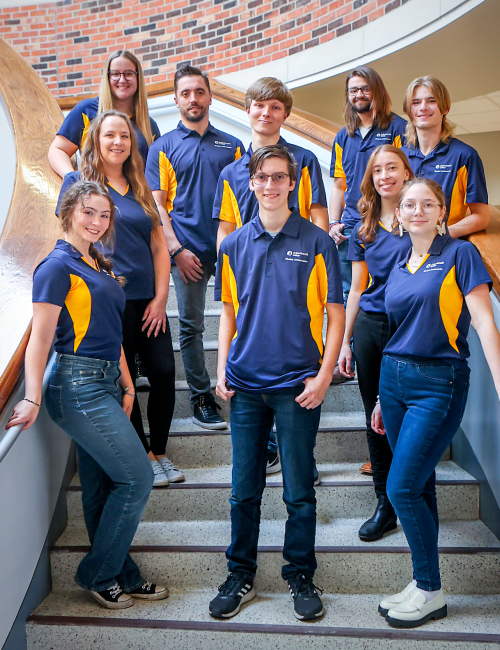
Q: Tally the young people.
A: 10